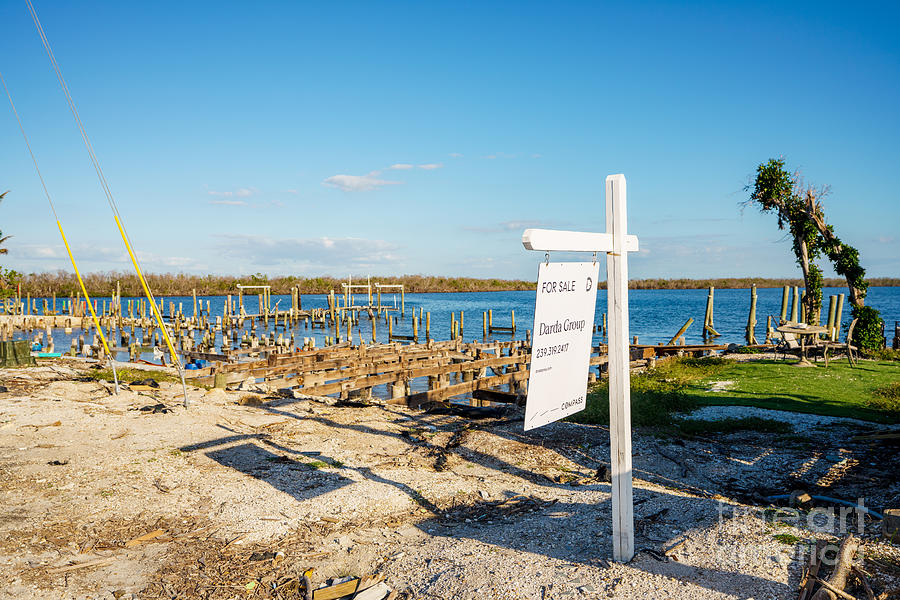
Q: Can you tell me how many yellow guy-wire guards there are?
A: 2